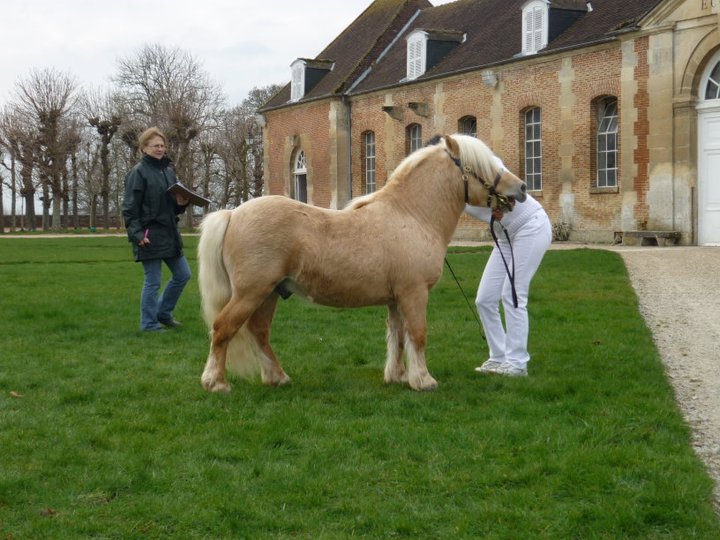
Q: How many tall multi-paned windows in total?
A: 5